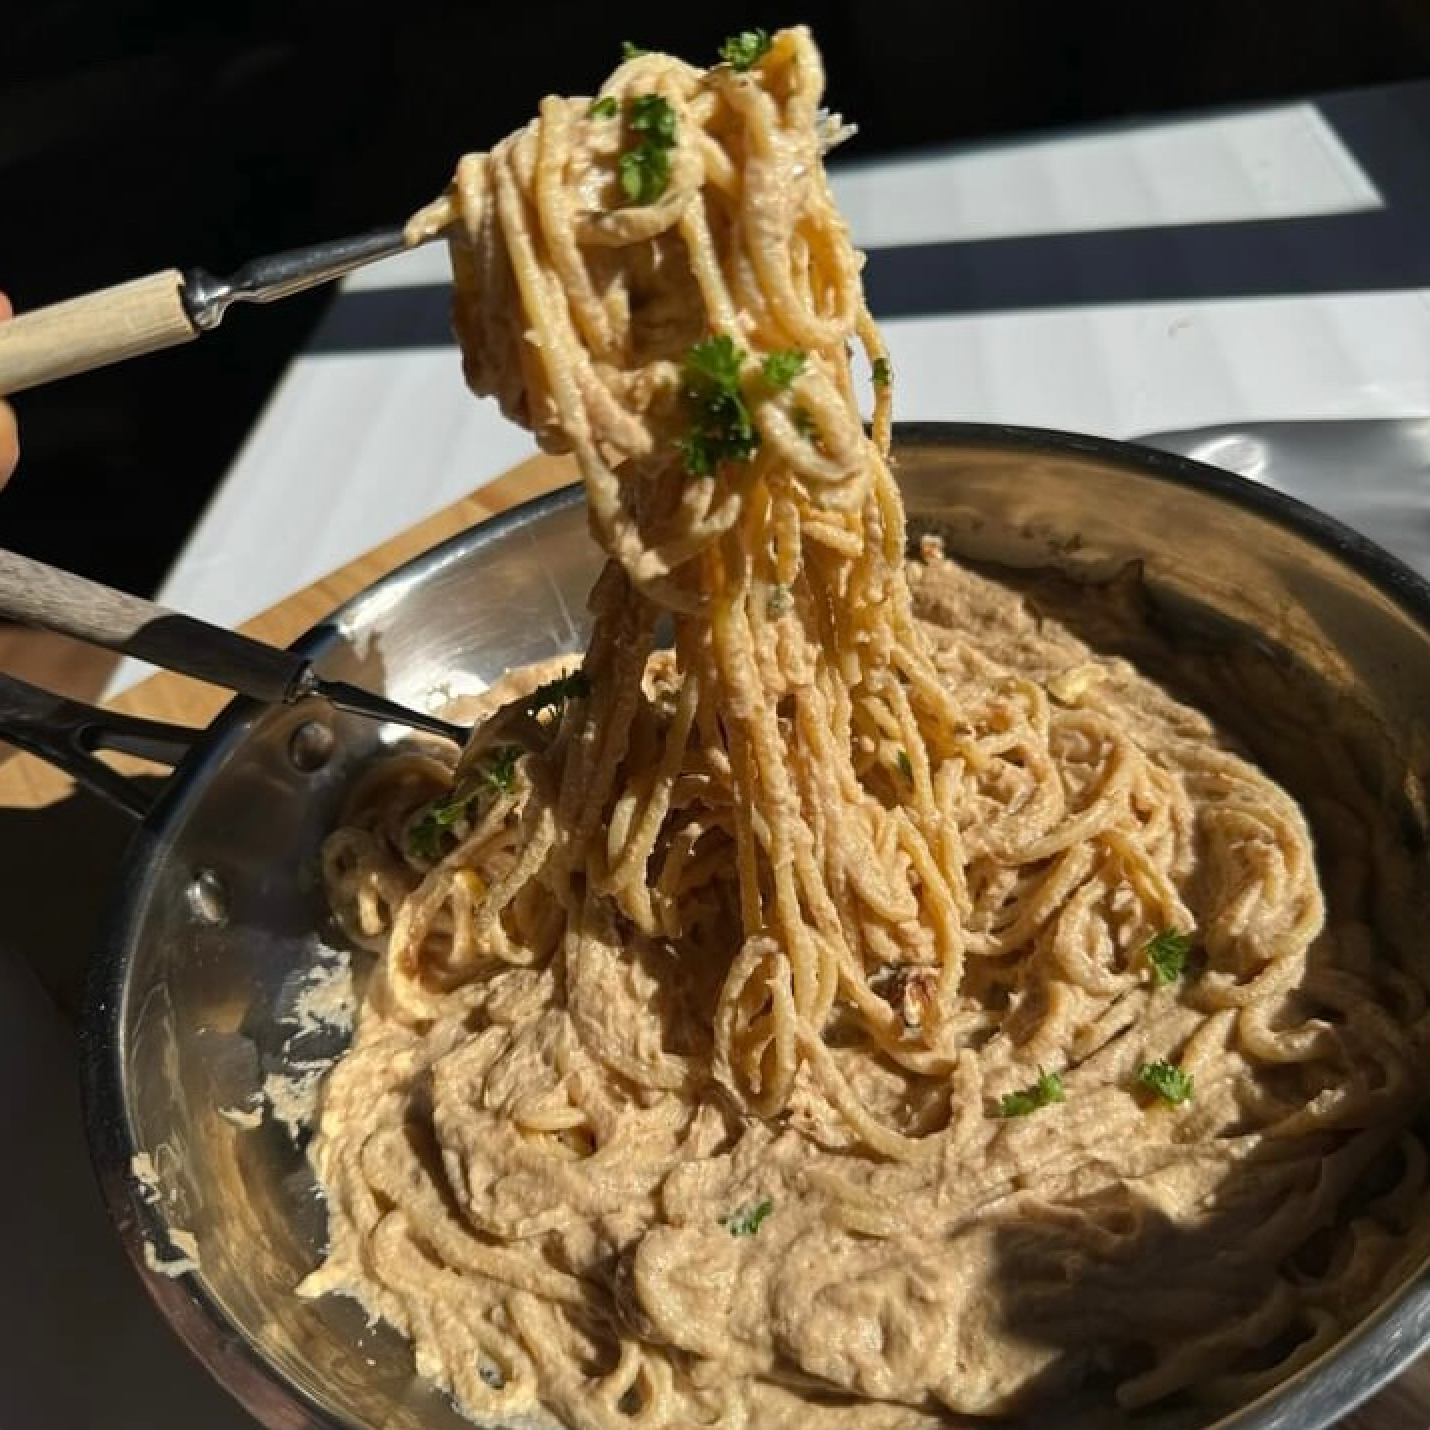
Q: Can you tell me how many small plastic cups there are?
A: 0